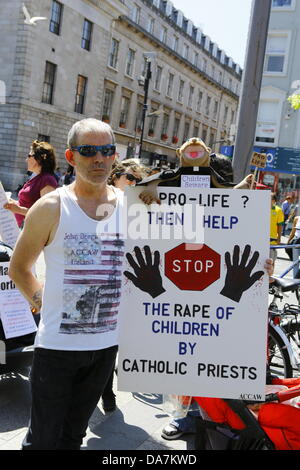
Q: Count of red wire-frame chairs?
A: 0